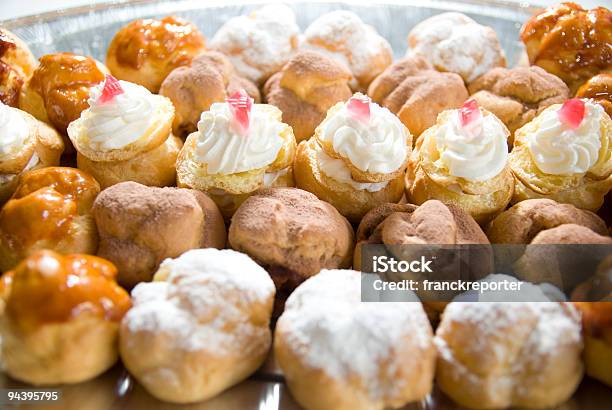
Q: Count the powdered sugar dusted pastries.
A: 6